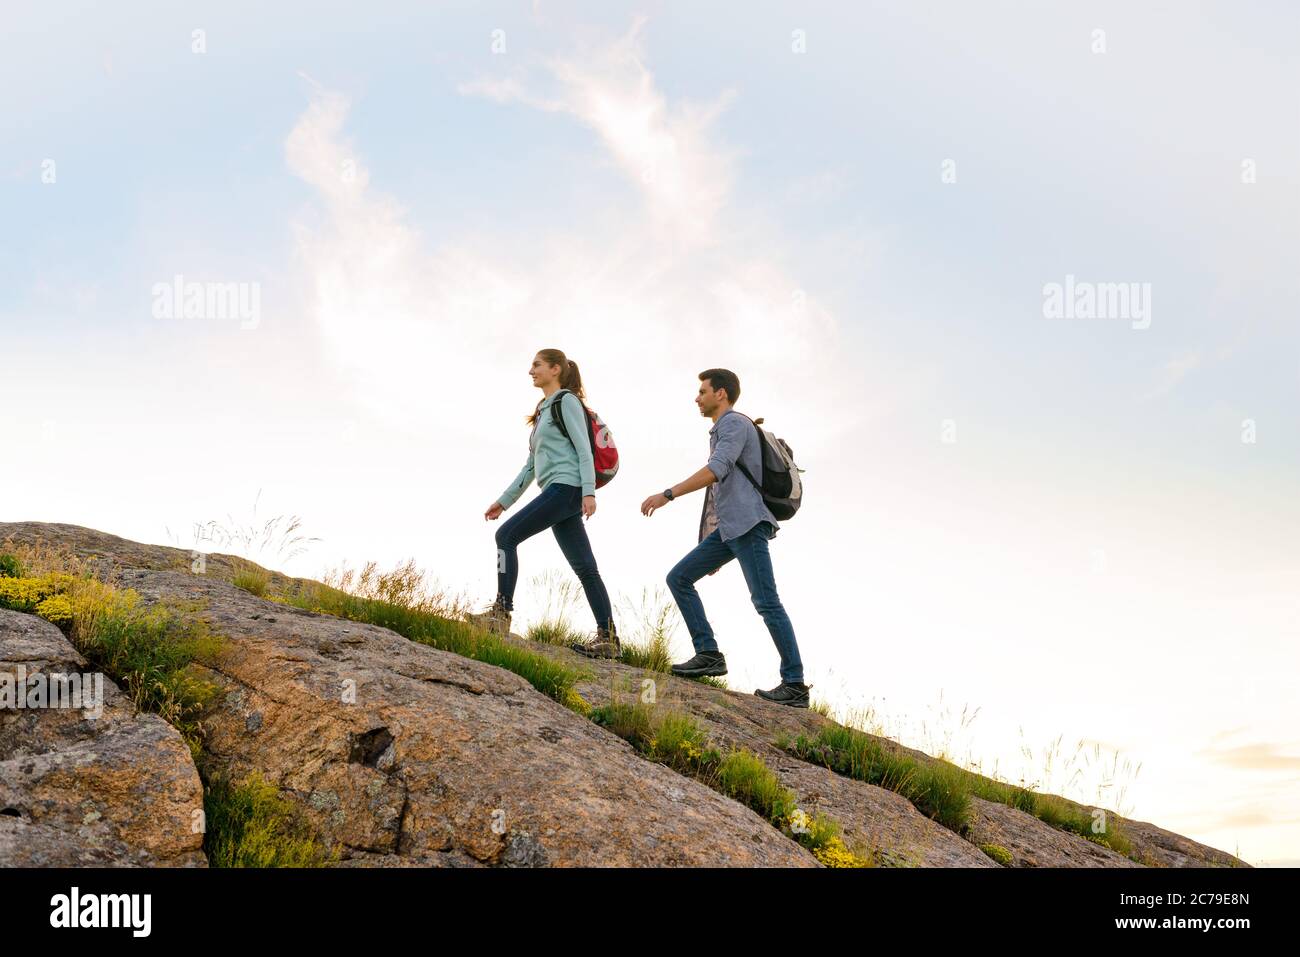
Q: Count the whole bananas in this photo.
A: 0